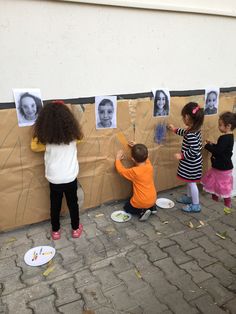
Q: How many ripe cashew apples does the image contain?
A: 0